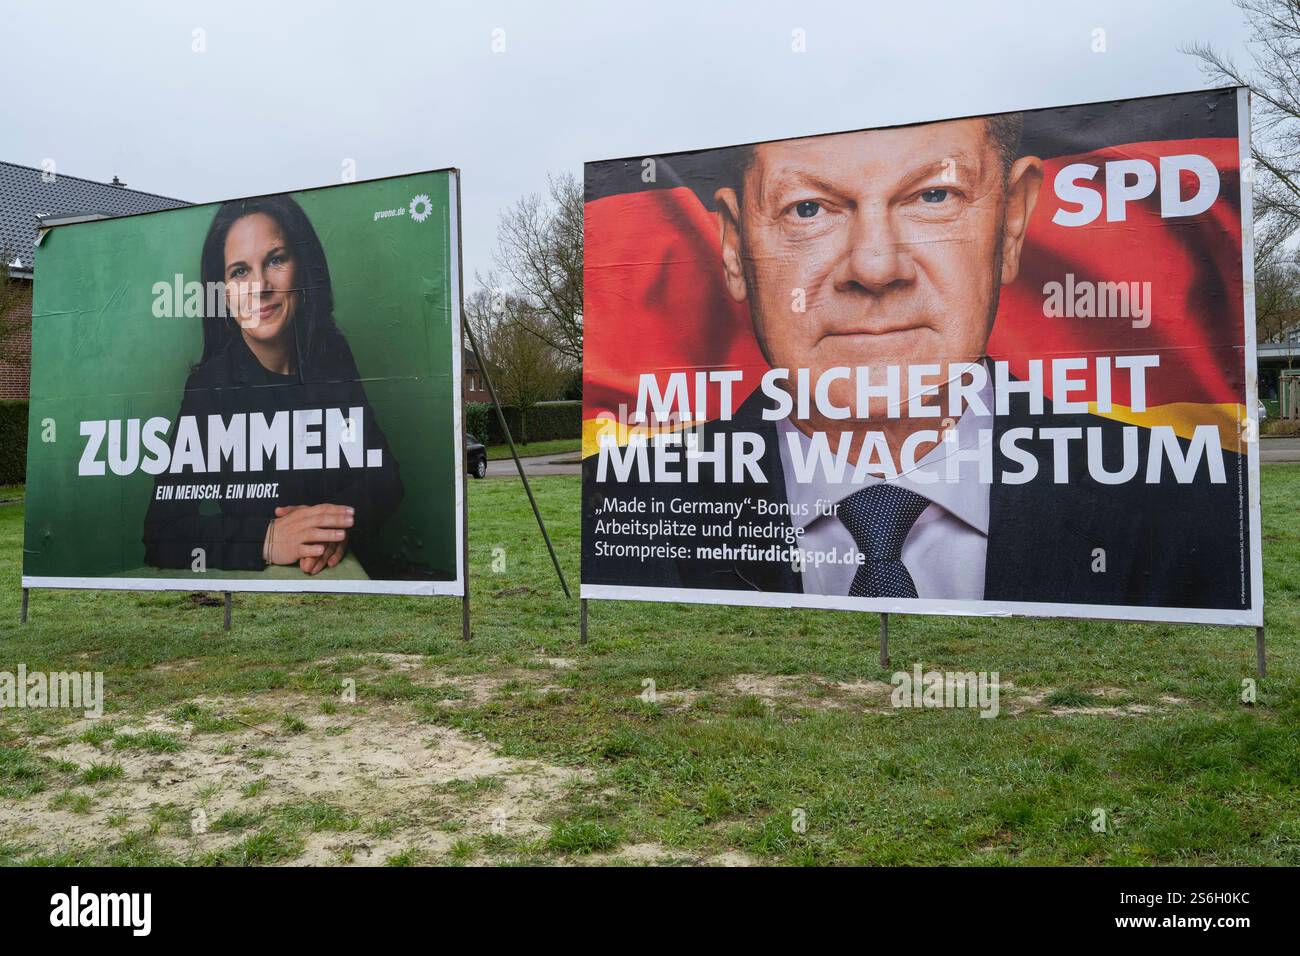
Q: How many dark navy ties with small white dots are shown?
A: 1